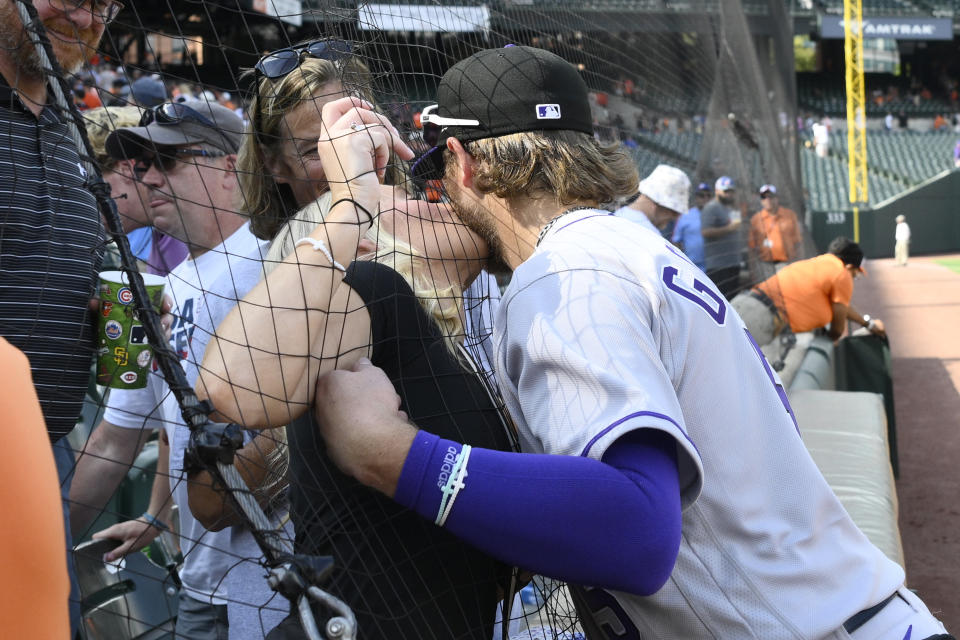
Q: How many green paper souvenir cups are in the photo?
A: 1